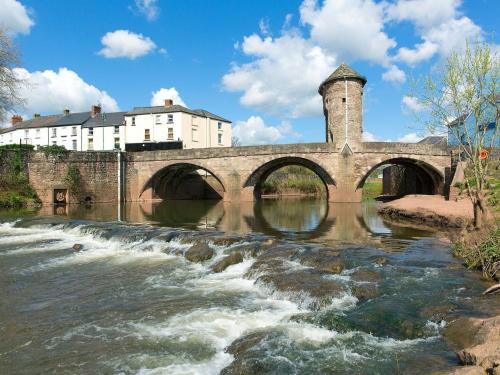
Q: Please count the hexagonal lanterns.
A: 0